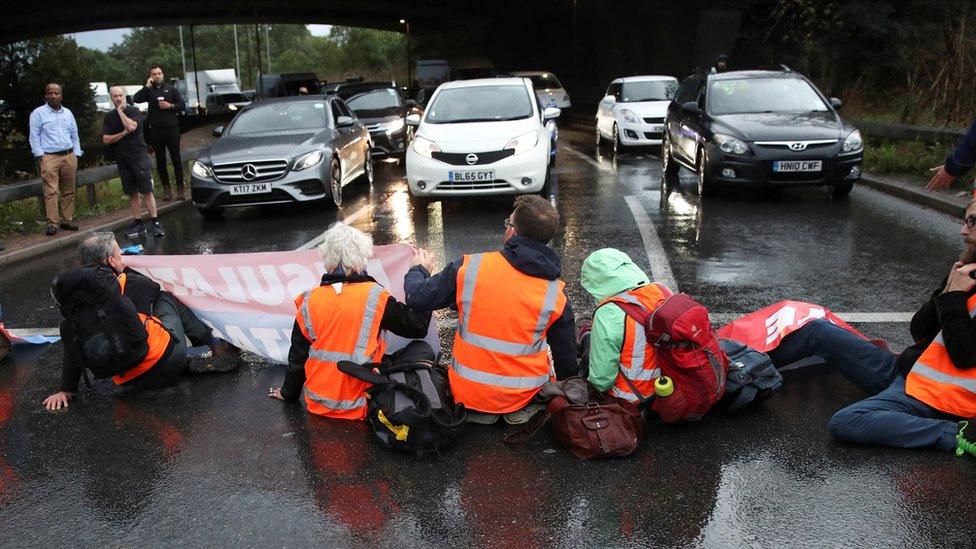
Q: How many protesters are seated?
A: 5